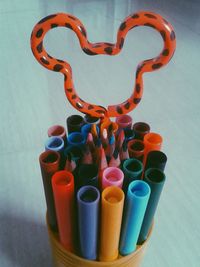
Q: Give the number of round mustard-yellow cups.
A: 1